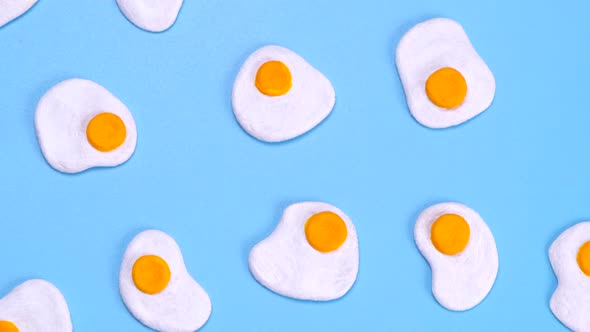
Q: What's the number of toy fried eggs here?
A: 10